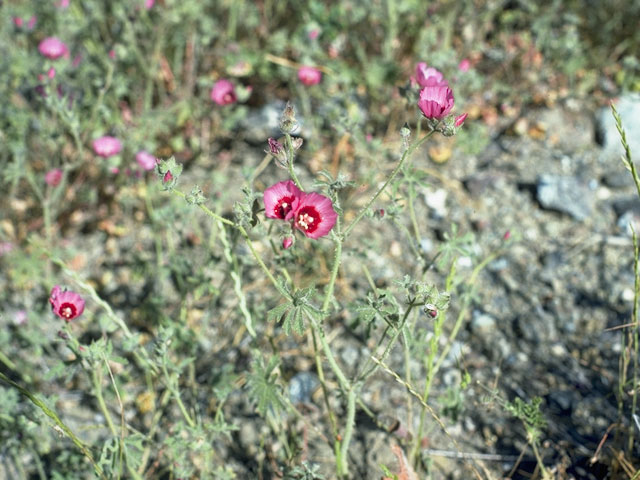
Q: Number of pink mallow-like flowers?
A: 11